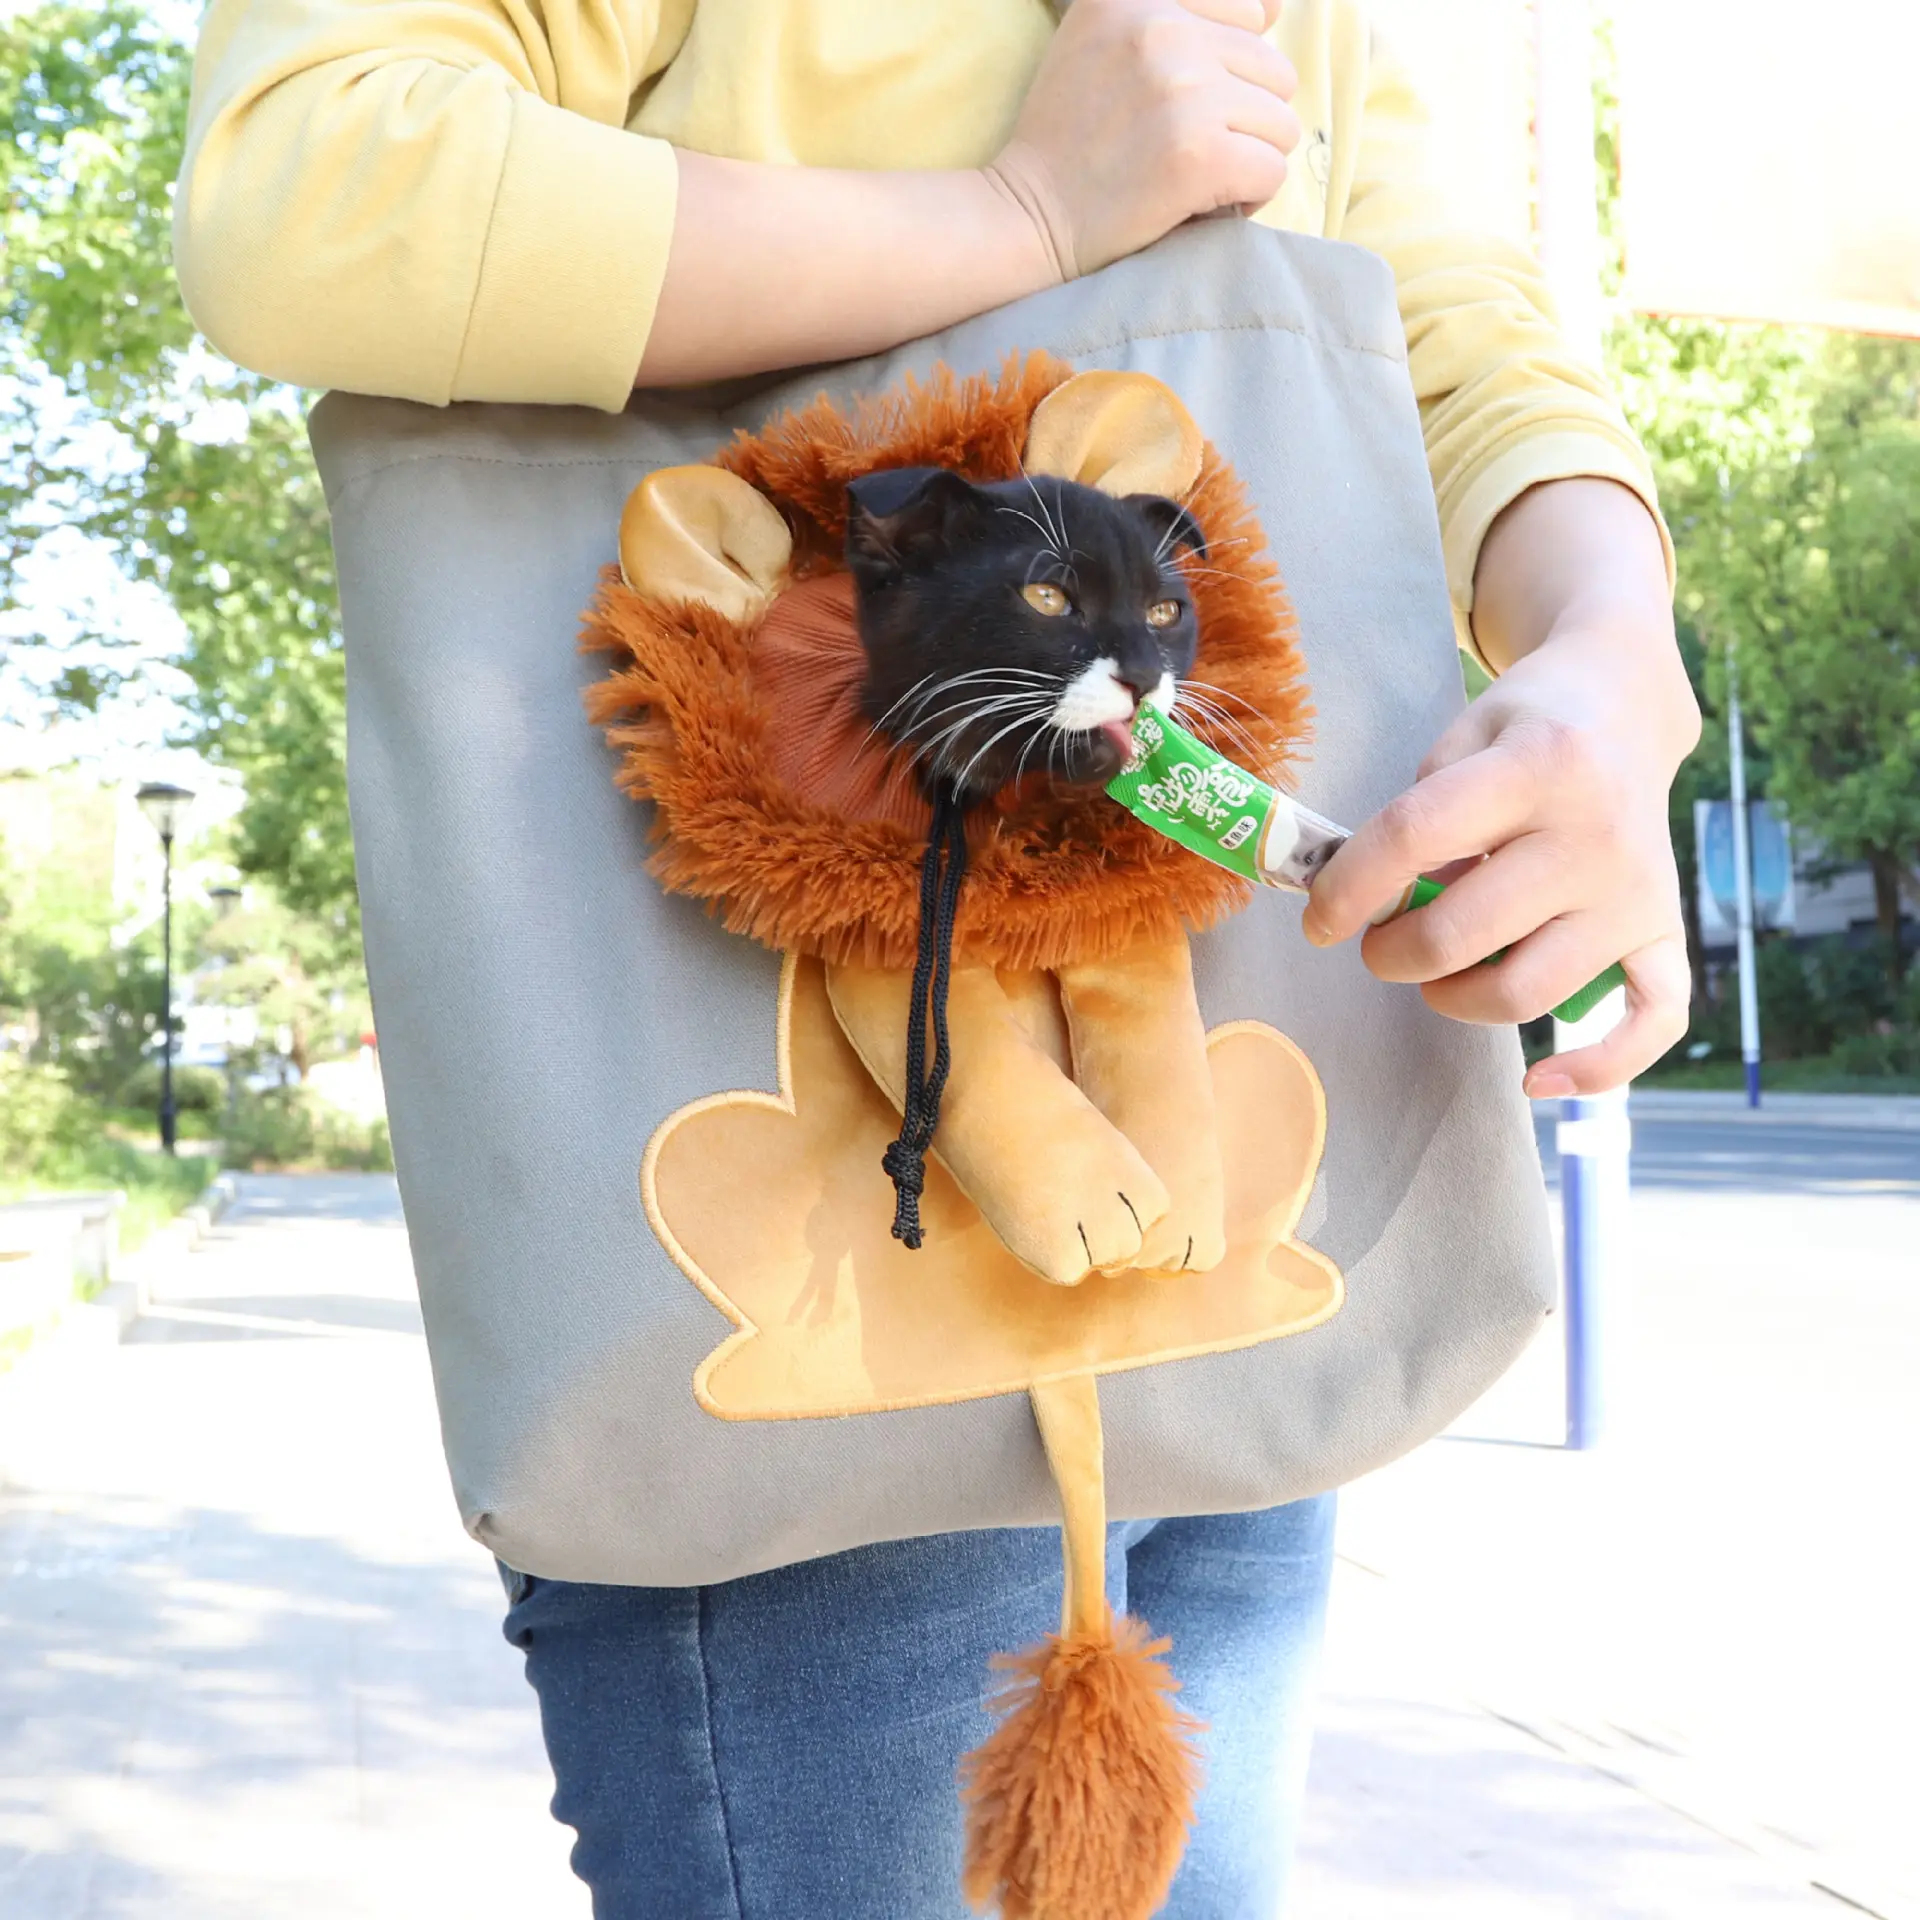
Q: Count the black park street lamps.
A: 2